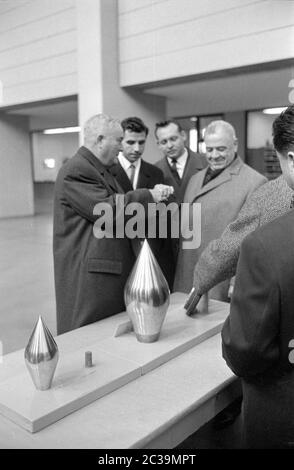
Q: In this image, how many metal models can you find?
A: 2